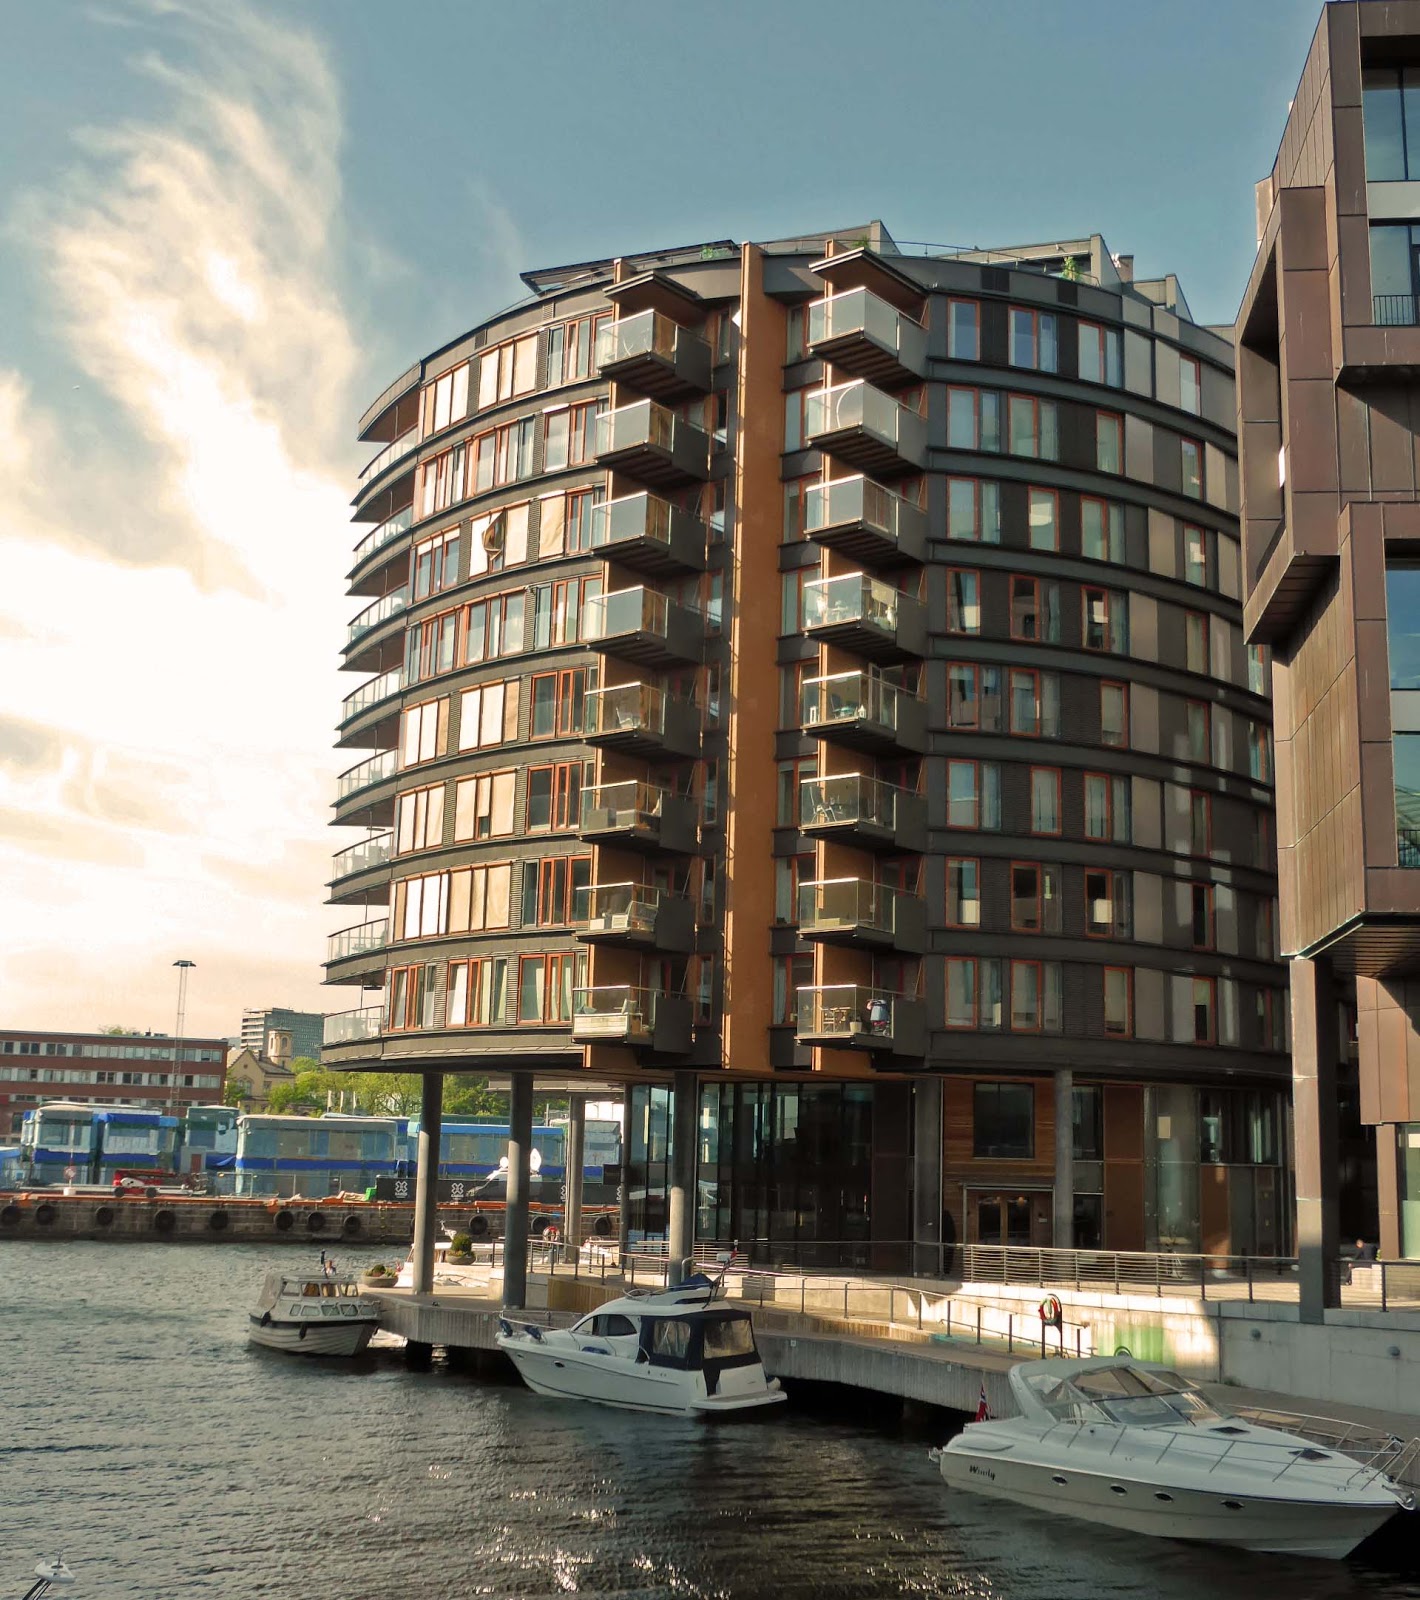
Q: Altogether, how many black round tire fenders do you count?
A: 11